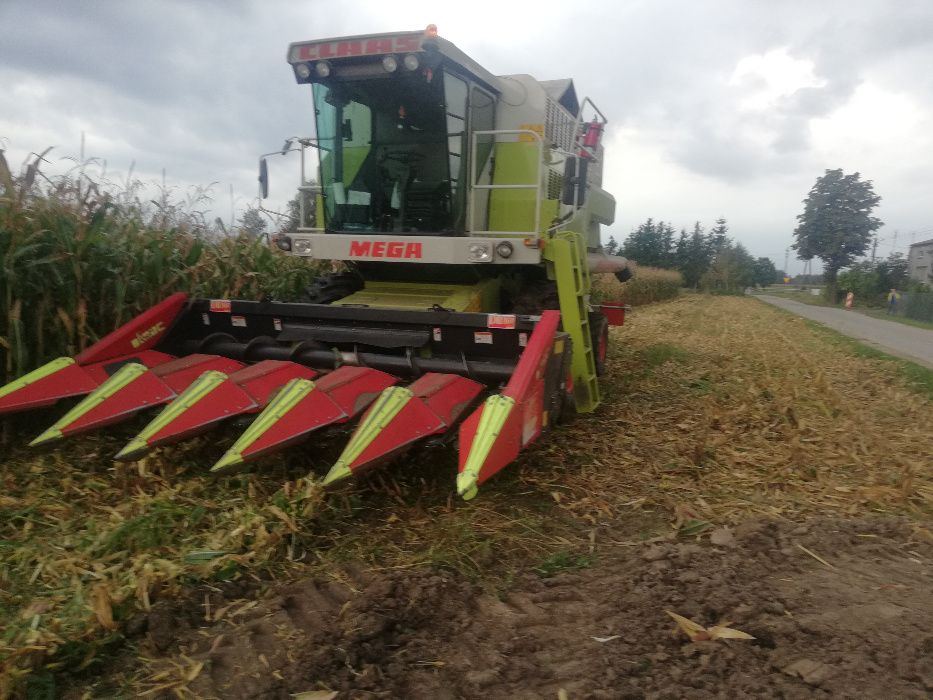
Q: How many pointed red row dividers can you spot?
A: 6